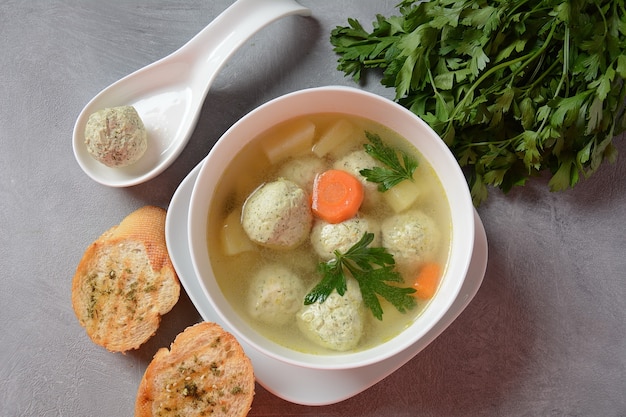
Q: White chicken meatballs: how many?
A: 8